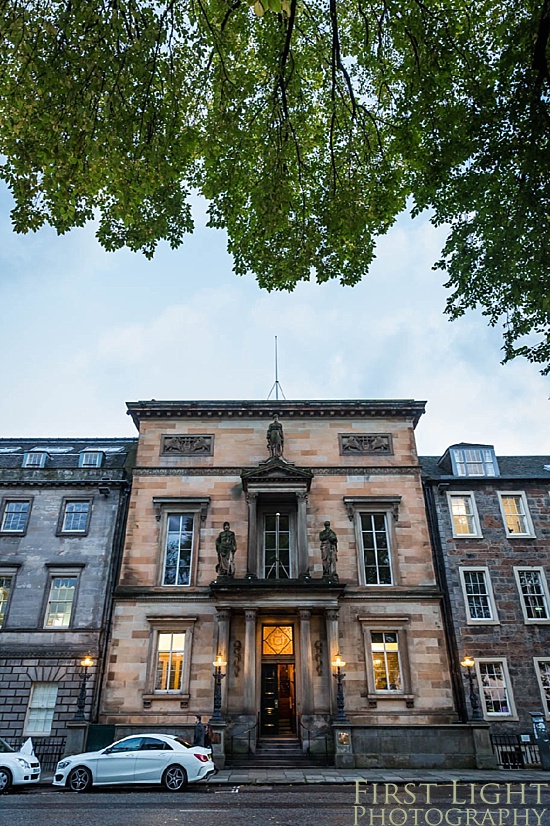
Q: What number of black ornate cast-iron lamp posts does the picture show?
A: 4